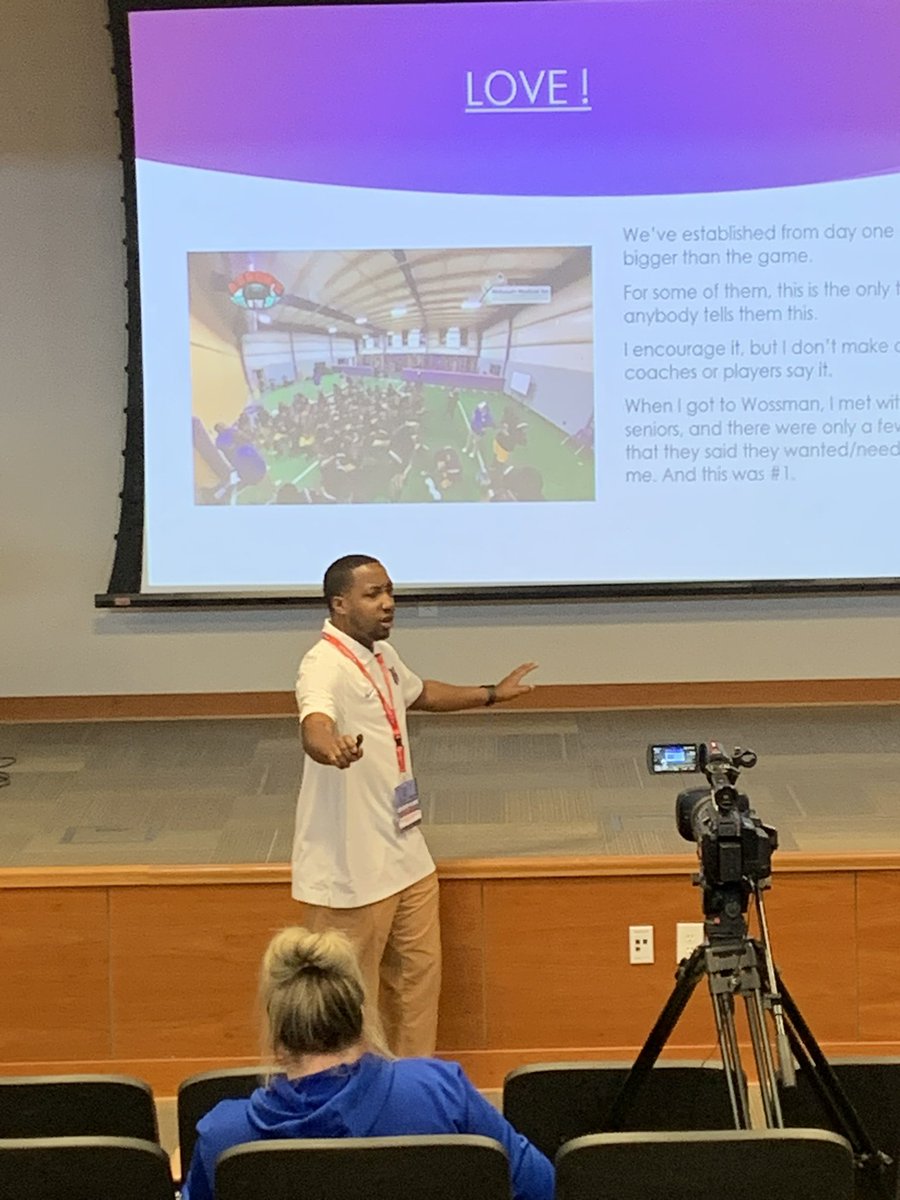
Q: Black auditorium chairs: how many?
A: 7